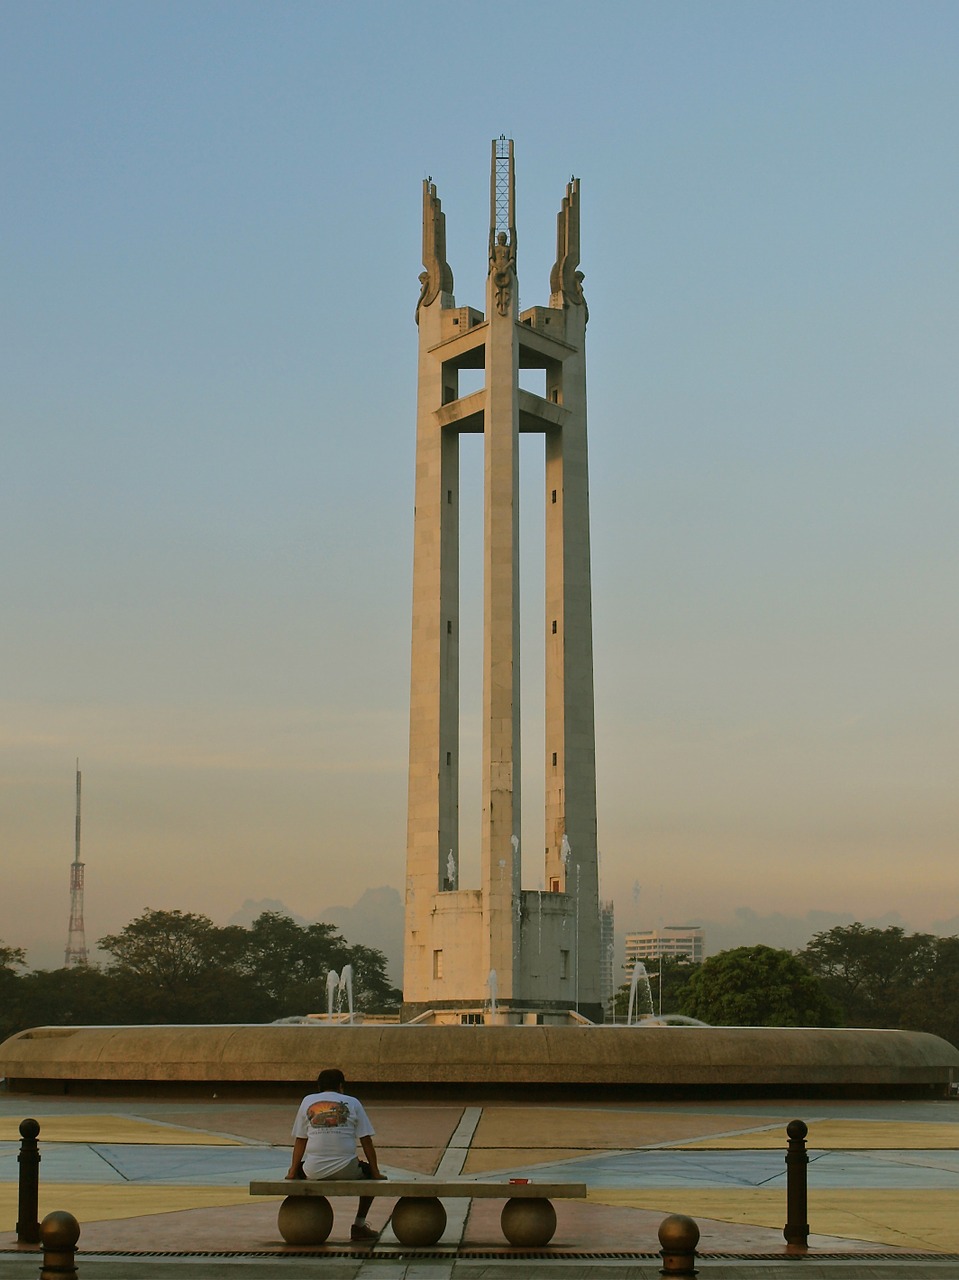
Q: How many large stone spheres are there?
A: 3